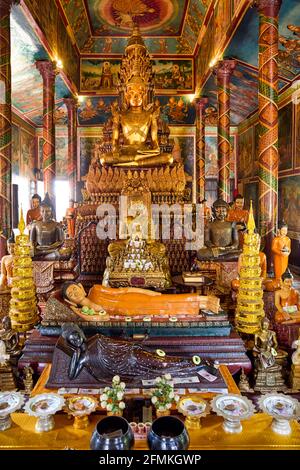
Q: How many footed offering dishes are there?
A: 6